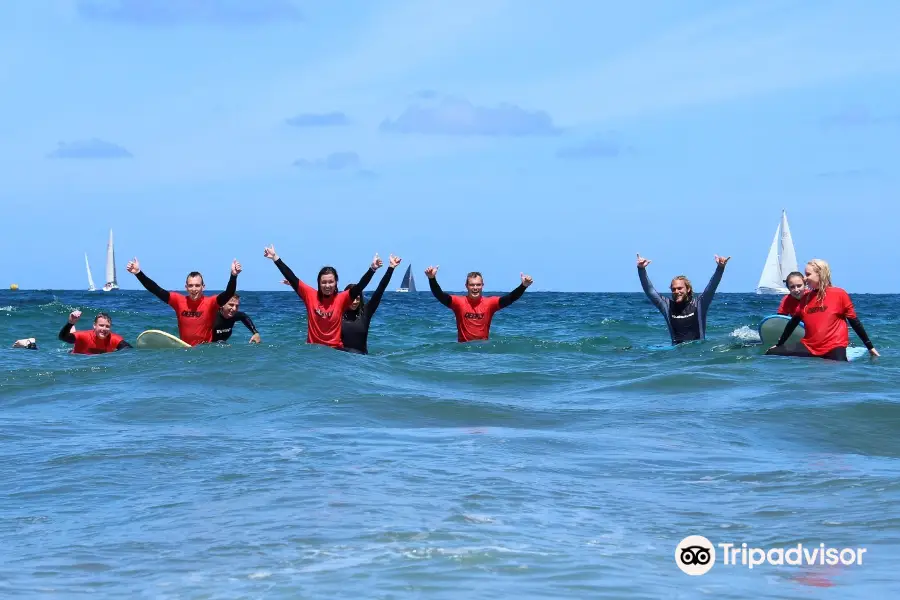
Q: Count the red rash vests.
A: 6